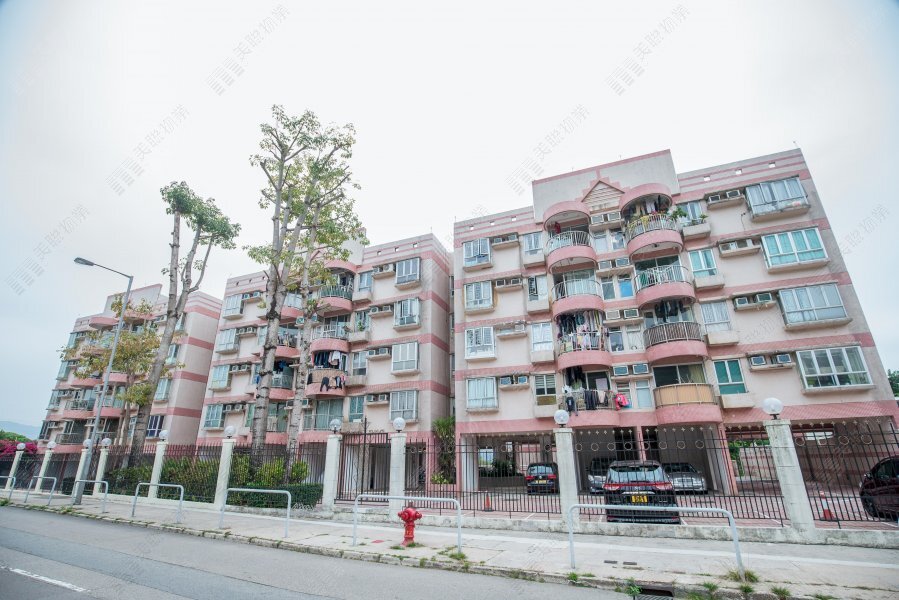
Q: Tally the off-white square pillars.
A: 10